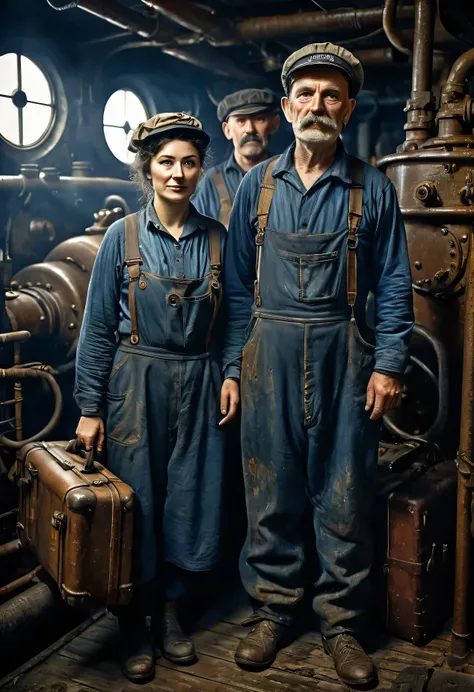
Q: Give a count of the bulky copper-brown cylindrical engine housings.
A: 2